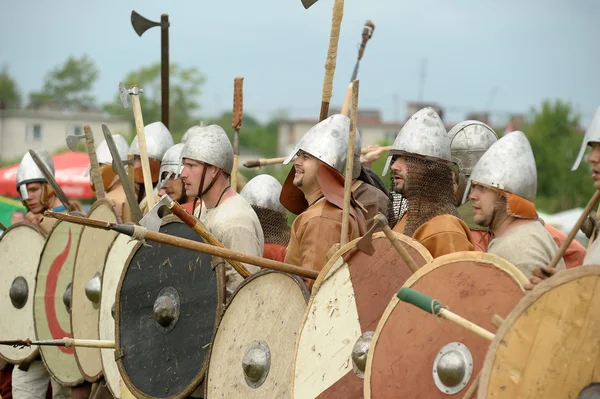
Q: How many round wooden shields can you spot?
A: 9